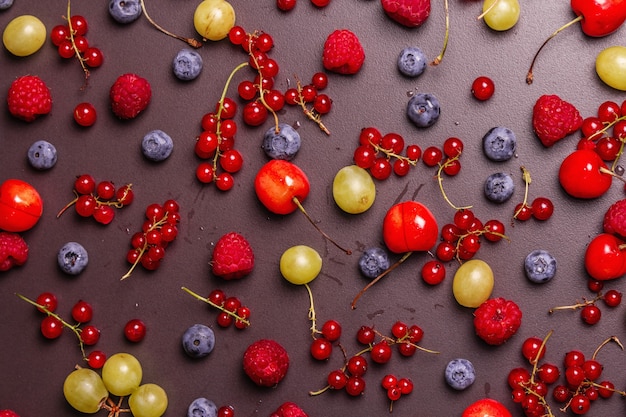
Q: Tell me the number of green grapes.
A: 10